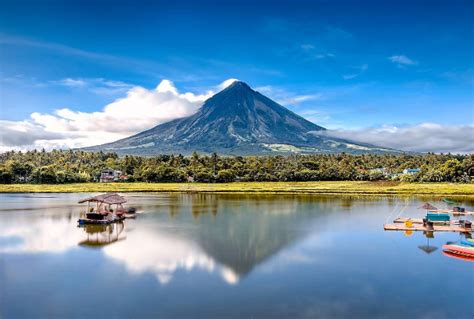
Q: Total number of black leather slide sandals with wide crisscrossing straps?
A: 0